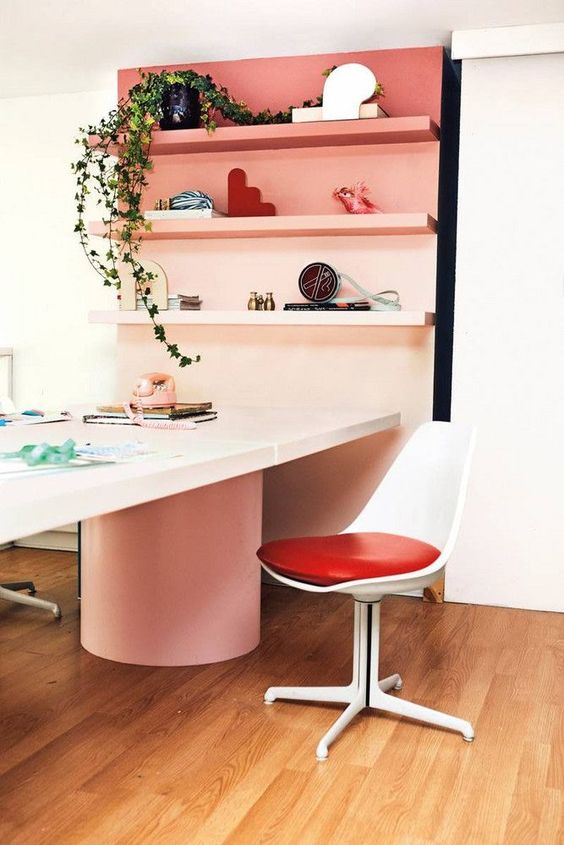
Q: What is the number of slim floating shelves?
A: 3